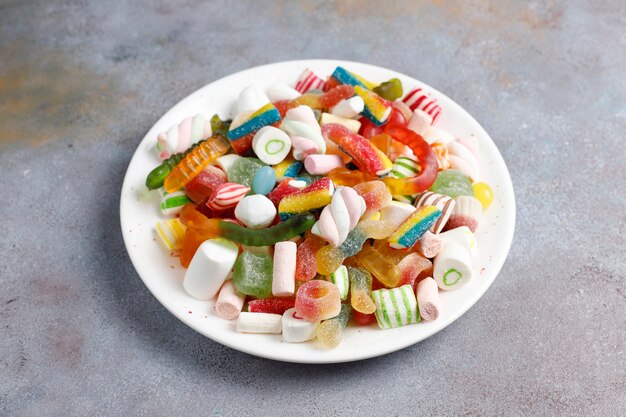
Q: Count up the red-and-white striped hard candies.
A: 3